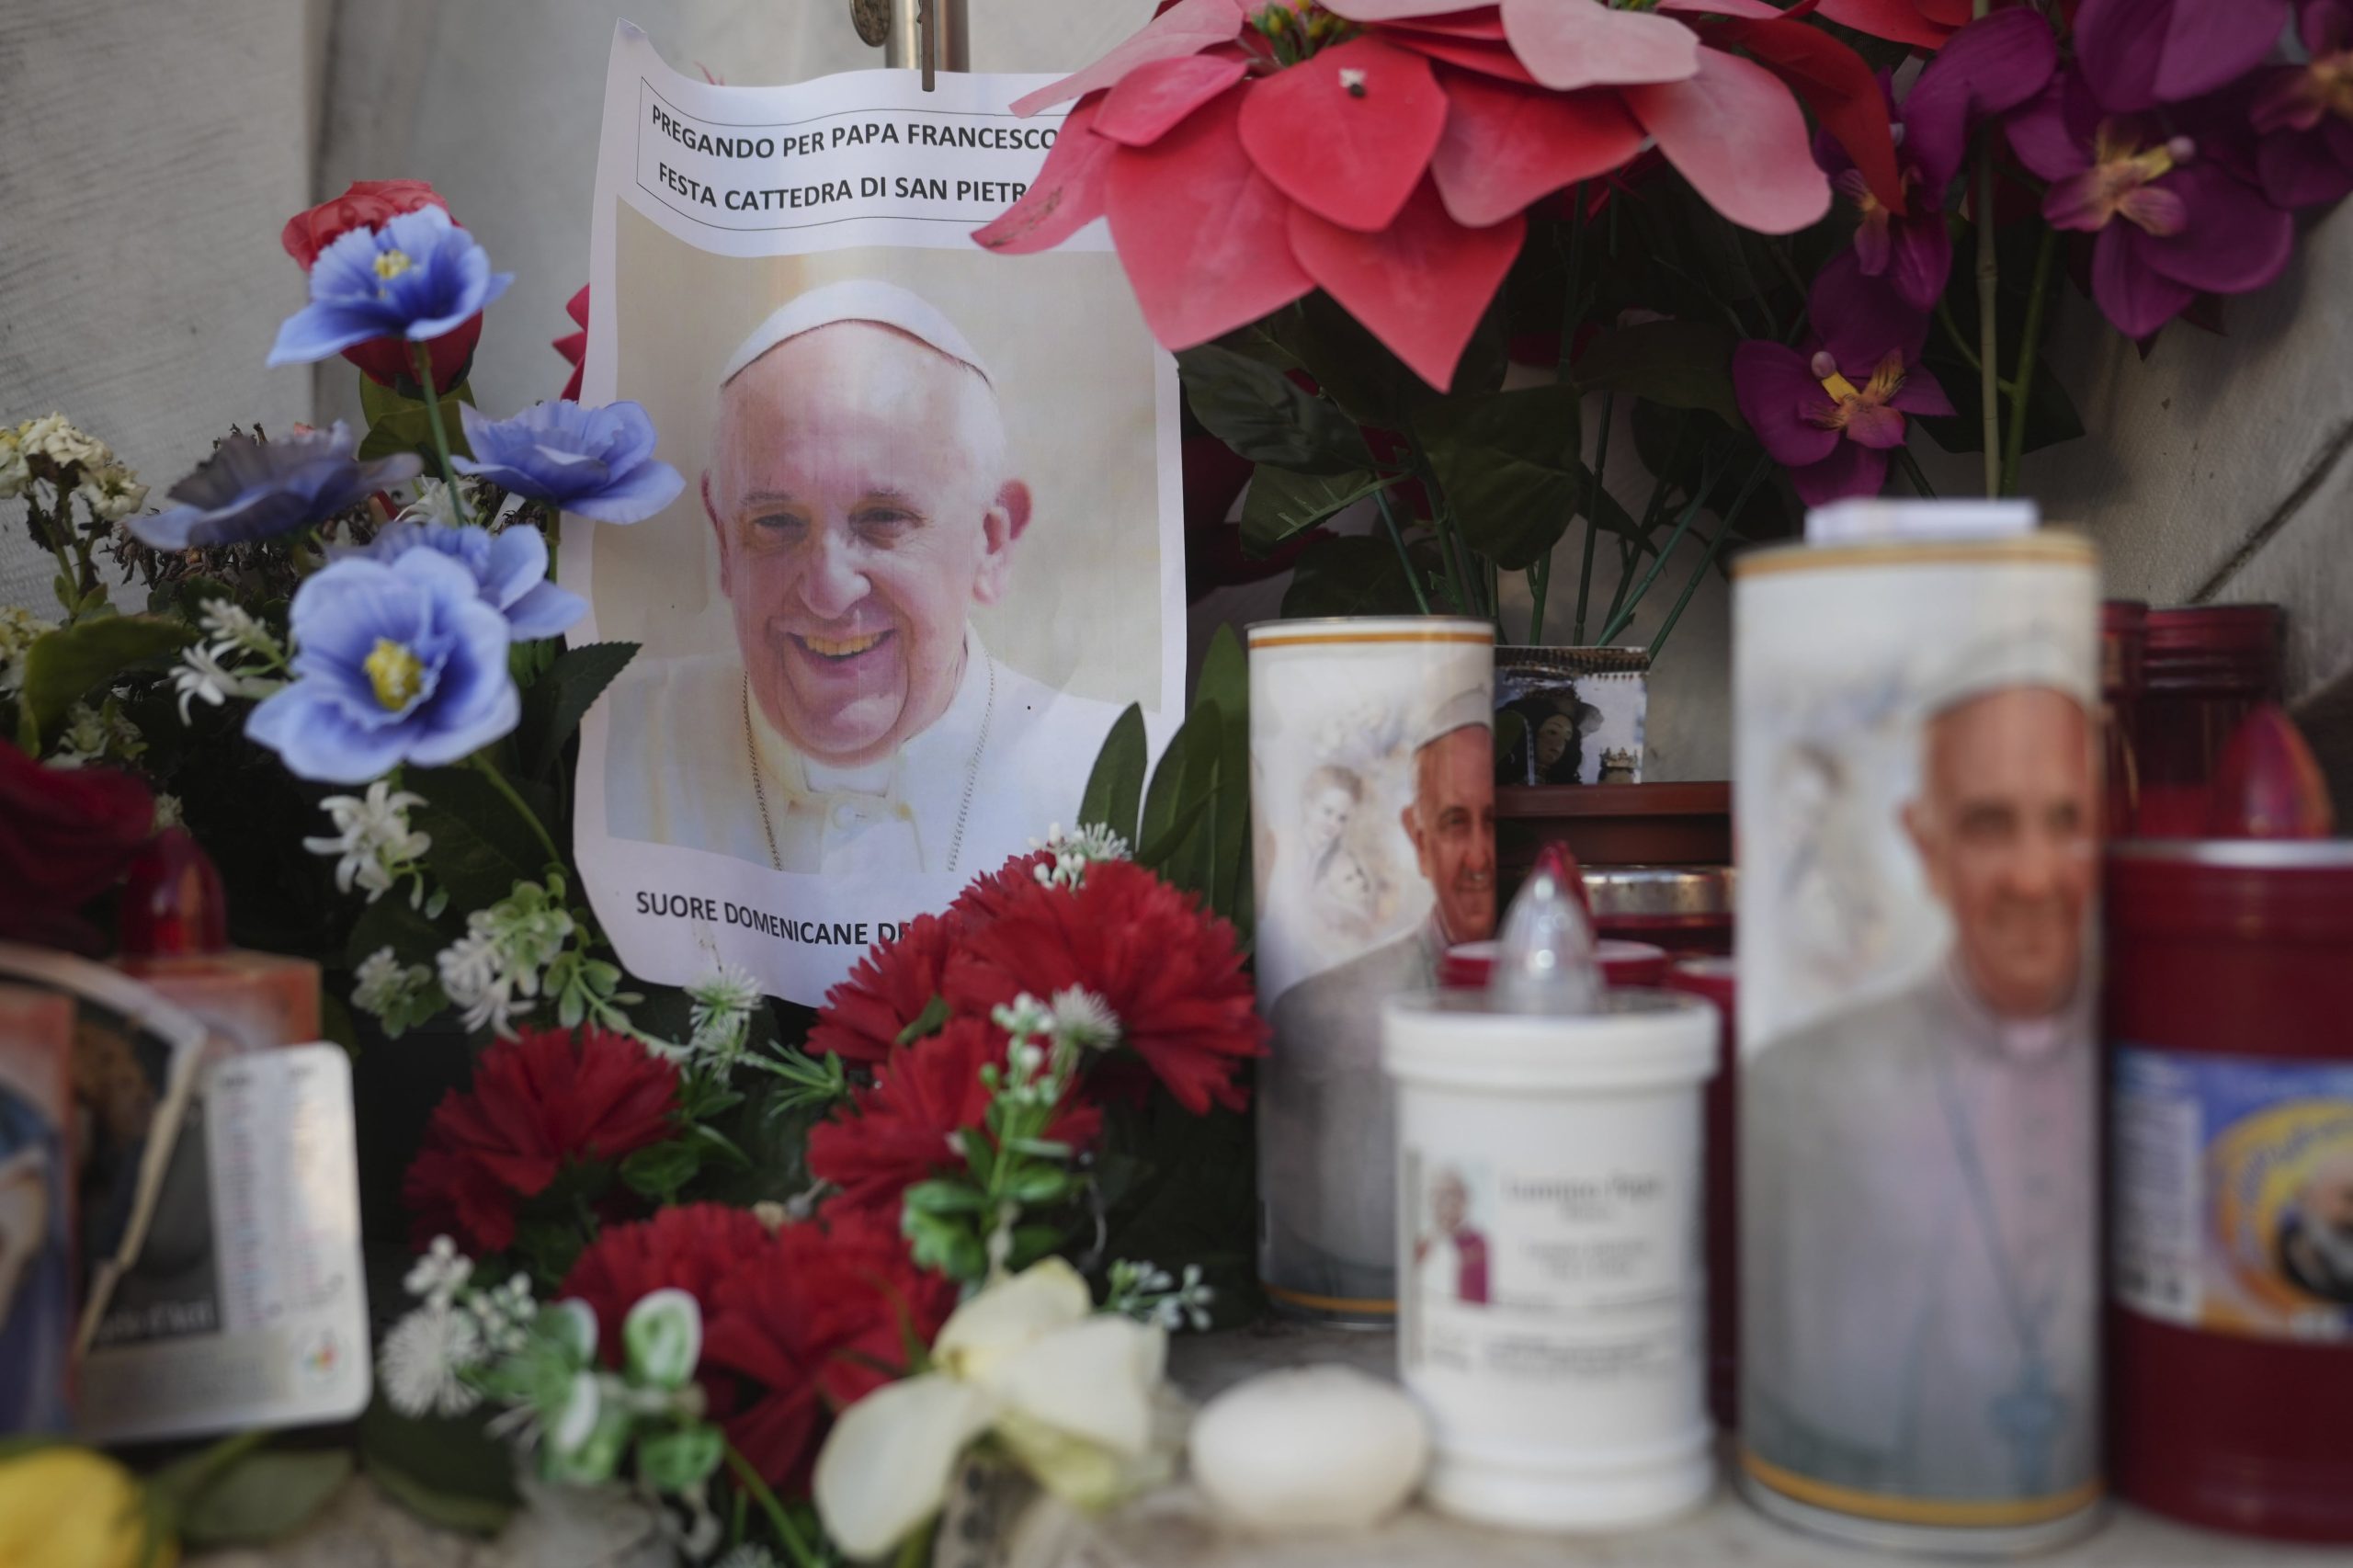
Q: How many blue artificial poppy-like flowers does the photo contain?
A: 5